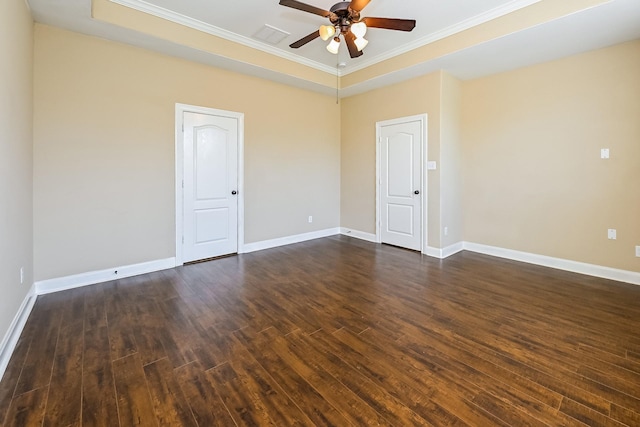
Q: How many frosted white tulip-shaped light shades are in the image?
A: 4